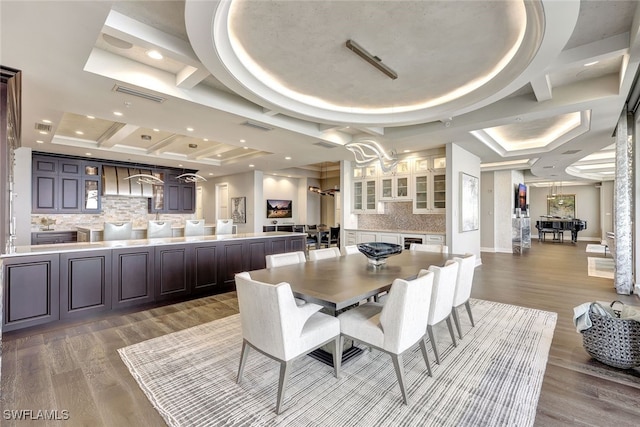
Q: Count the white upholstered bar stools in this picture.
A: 4